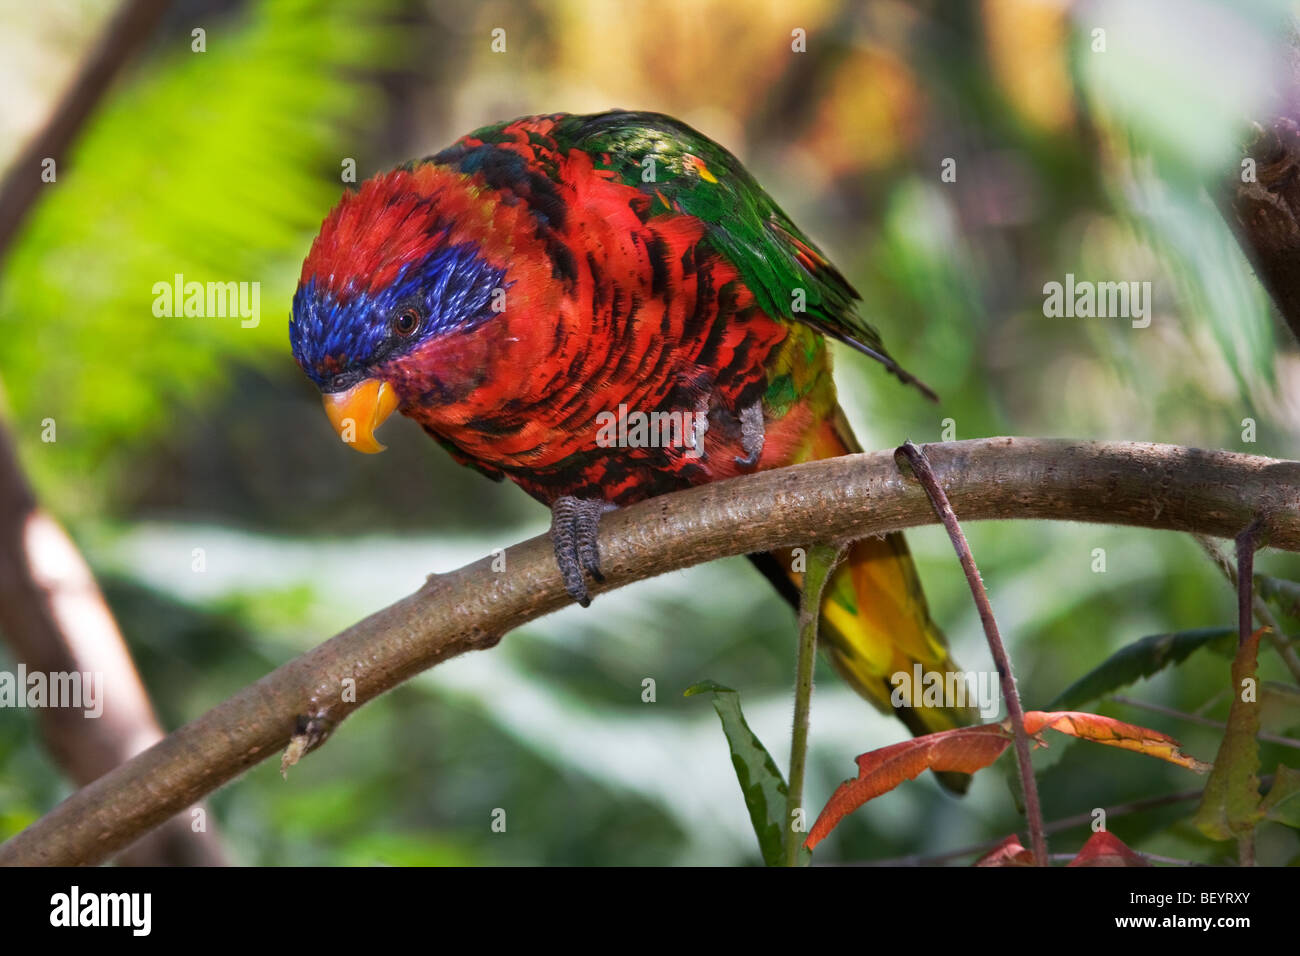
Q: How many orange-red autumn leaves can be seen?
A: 4